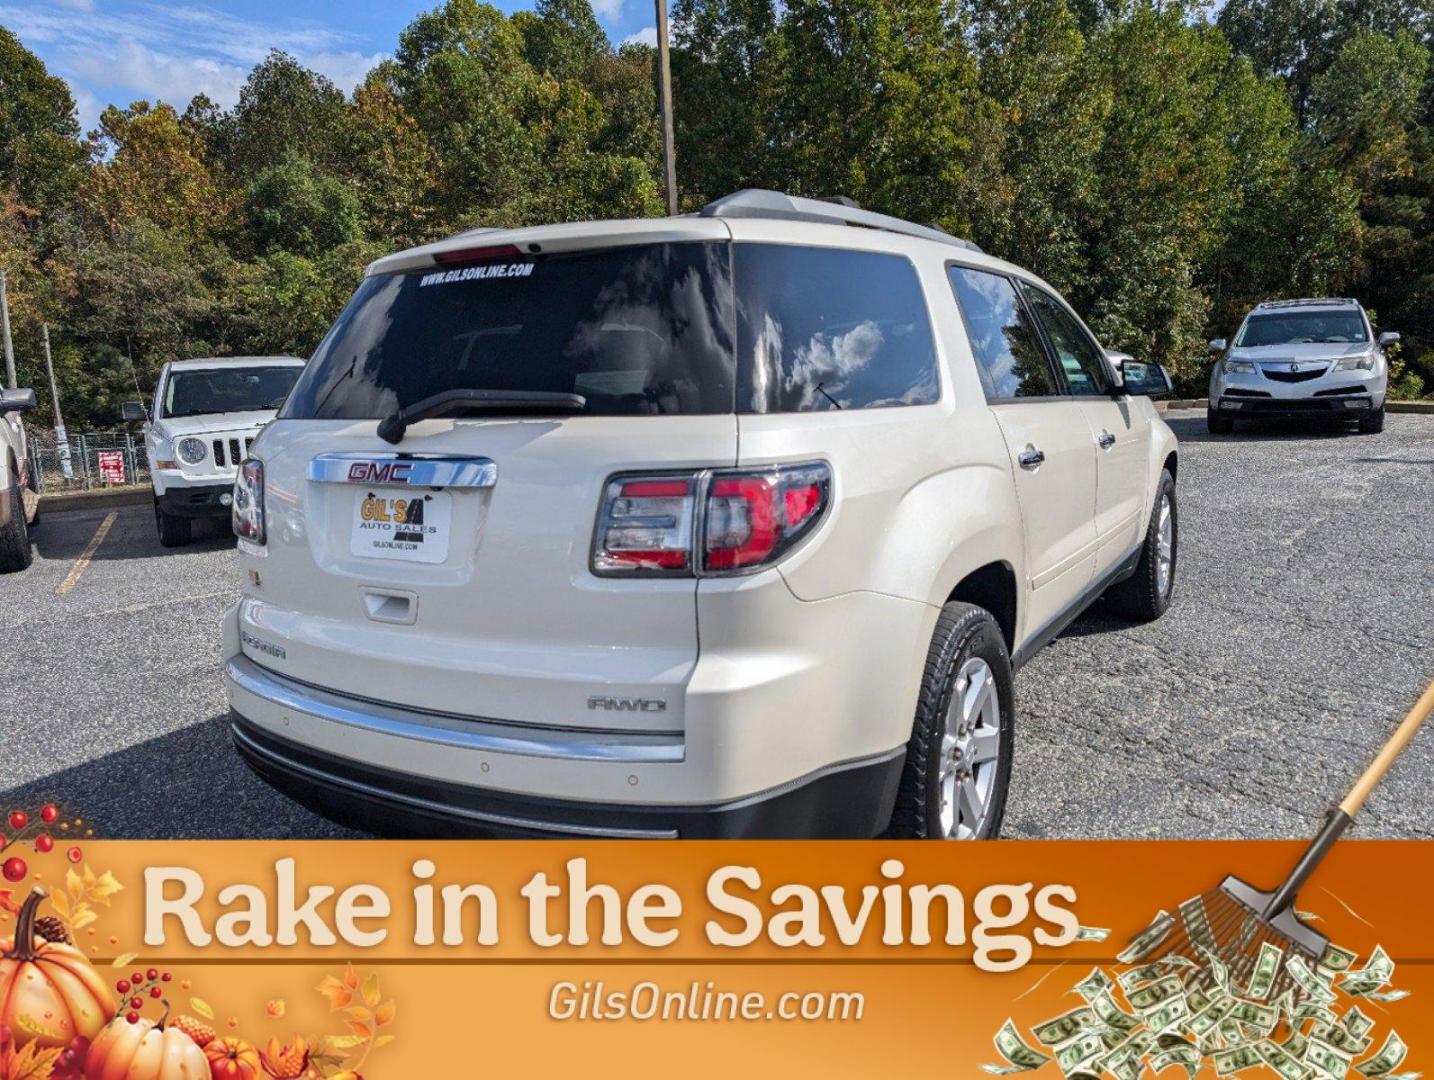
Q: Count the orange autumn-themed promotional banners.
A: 1